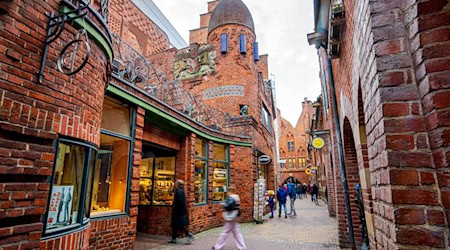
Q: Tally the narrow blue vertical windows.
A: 3